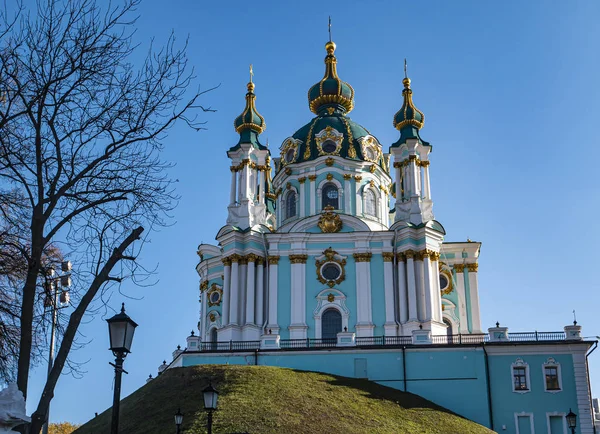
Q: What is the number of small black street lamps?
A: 4